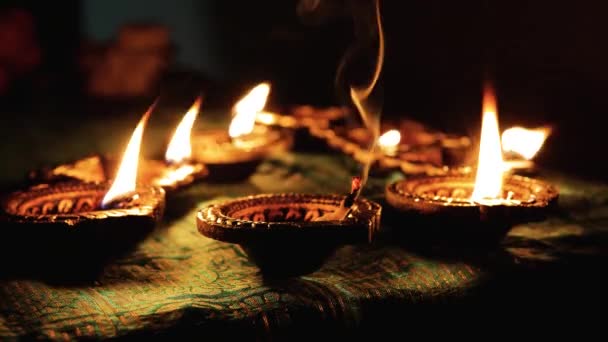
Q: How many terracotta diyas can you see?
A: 7